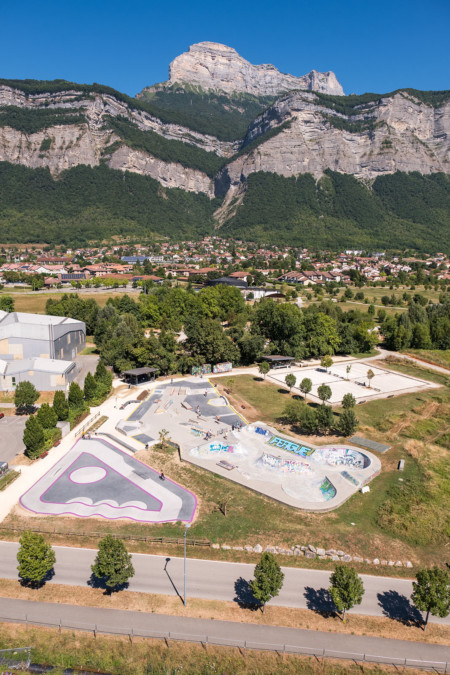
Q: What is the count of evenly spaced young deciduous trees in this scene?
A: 5